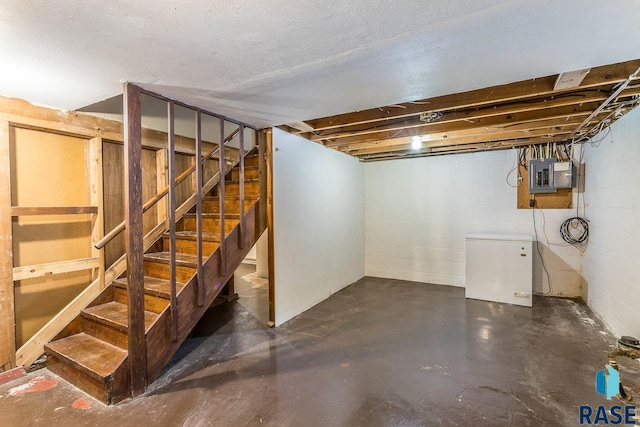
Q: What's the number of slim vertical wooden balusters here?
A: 4